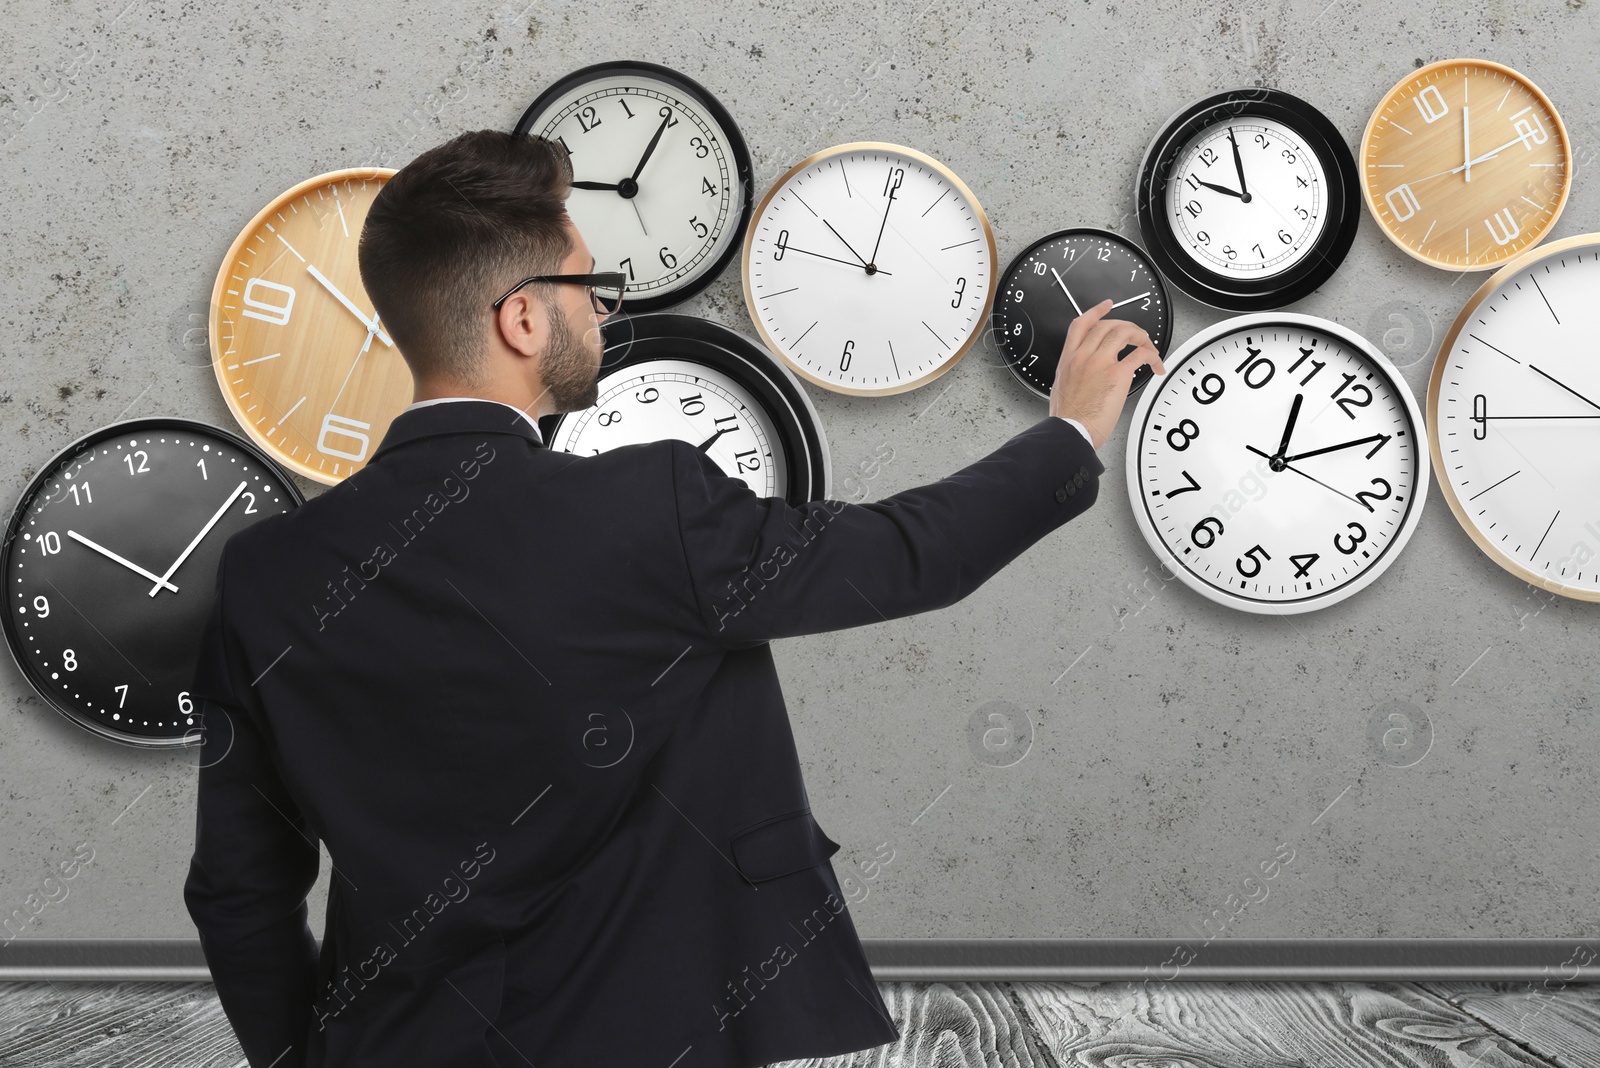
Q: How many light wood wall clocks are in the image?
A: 2